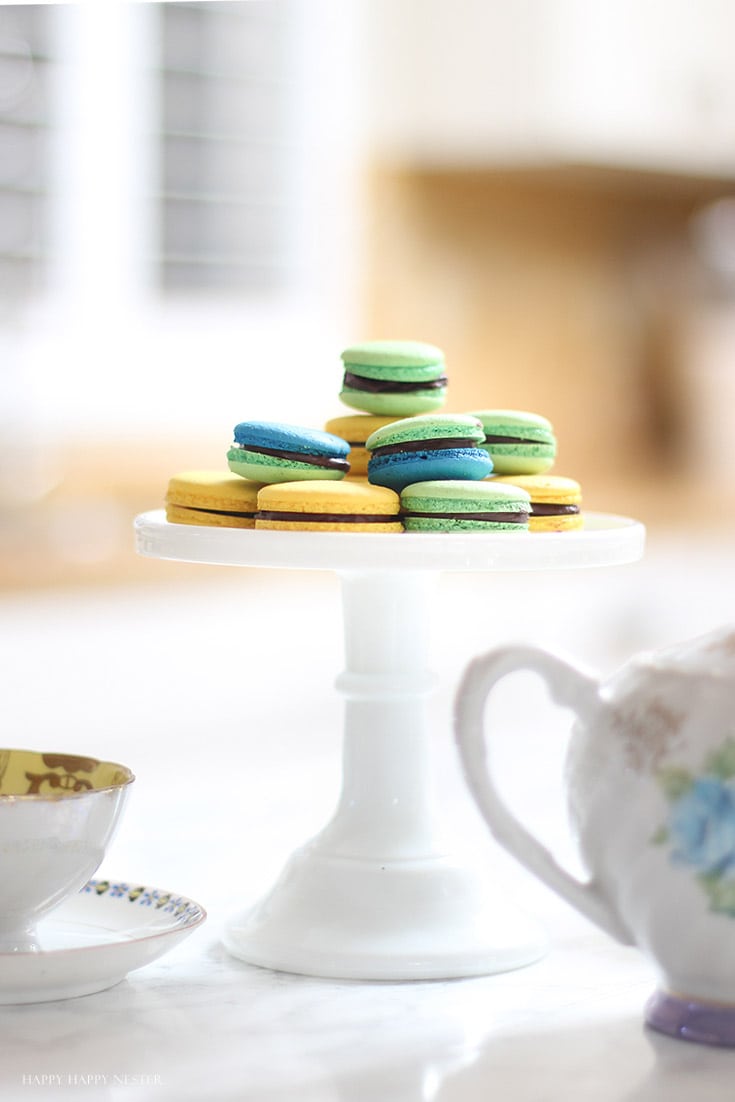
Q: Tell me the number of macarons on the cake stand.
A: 9